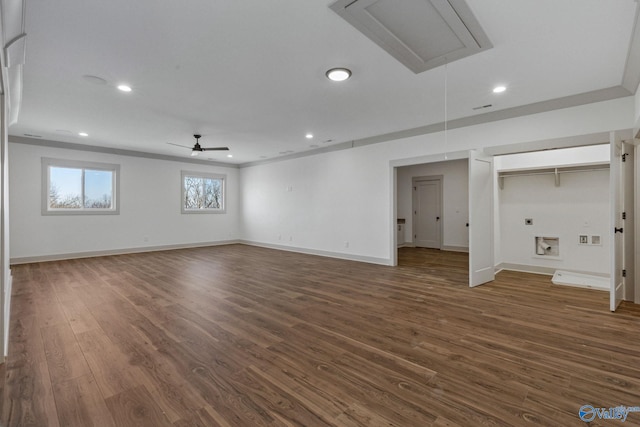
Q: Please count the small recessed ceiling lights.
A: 5